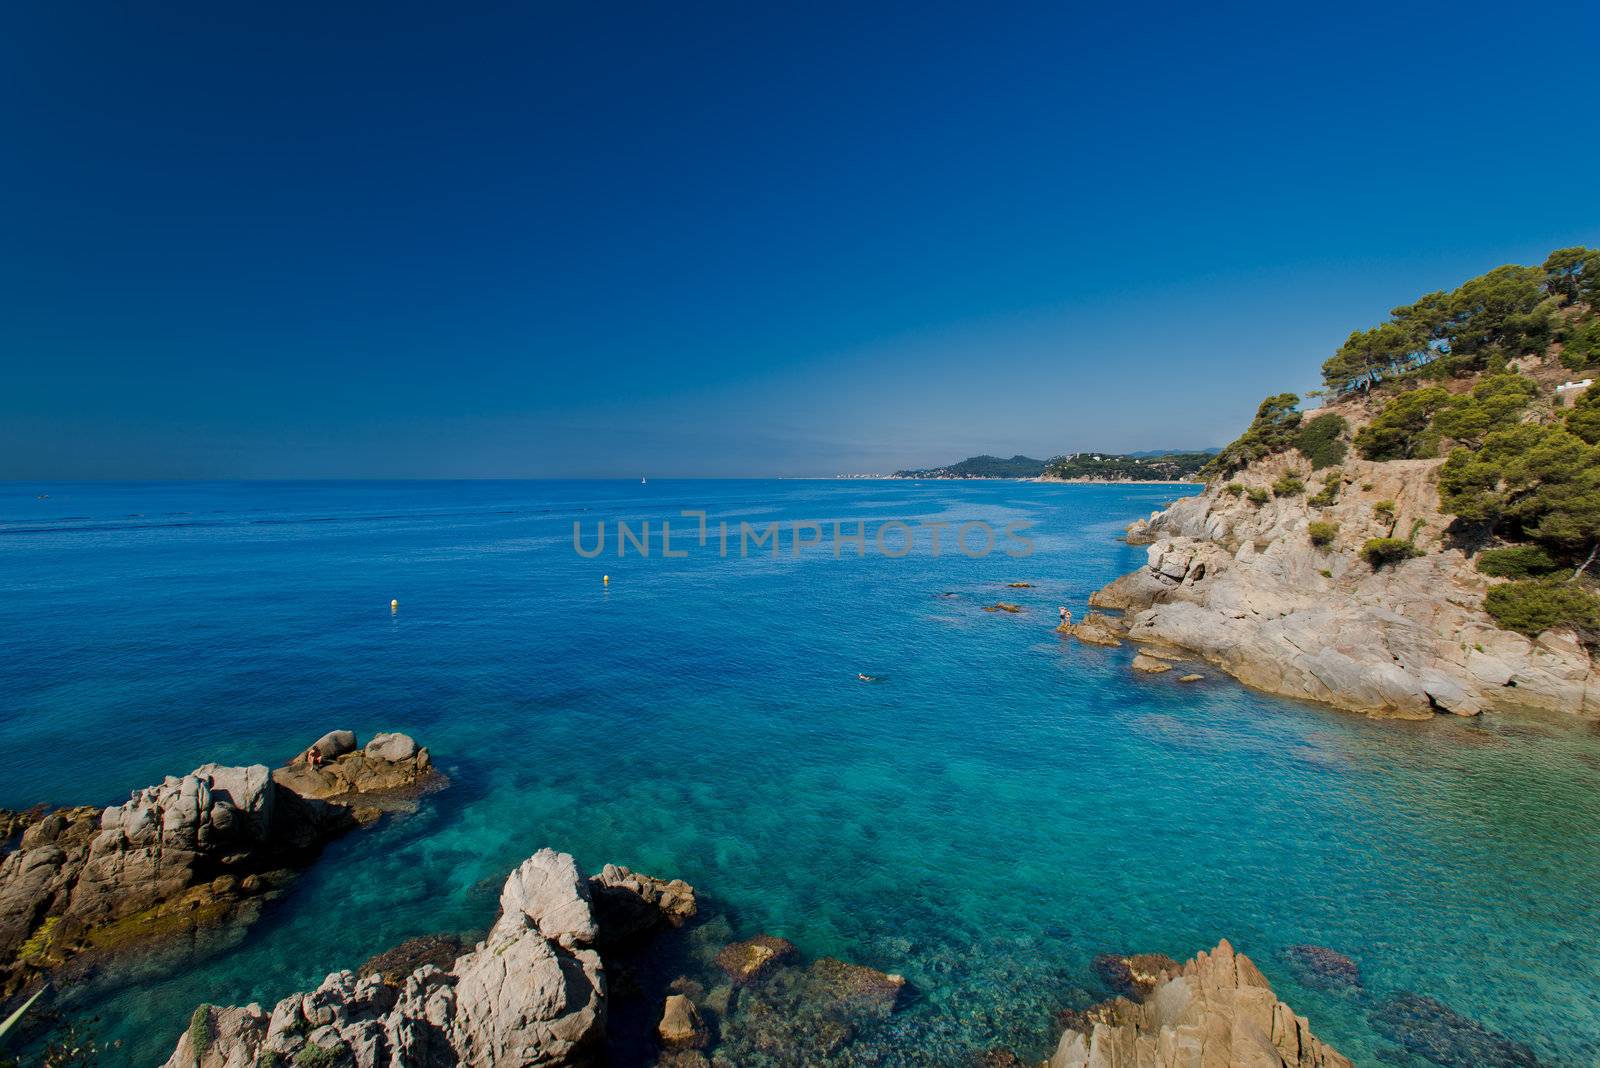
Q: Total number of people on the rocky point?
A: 2